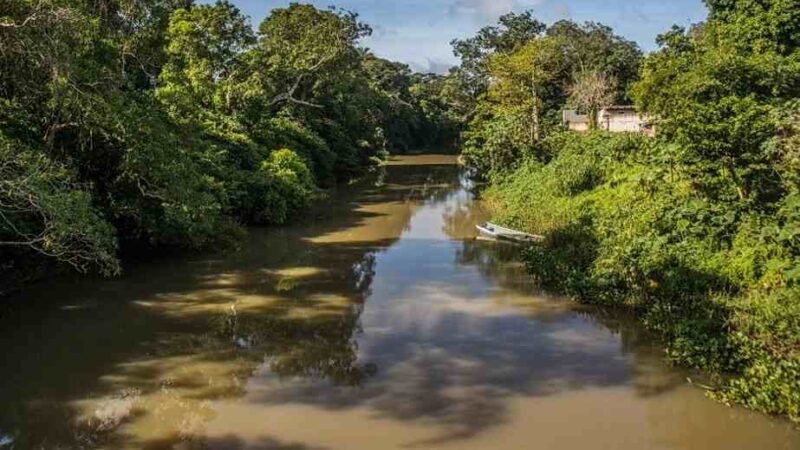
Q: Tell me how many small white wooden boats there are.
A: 1